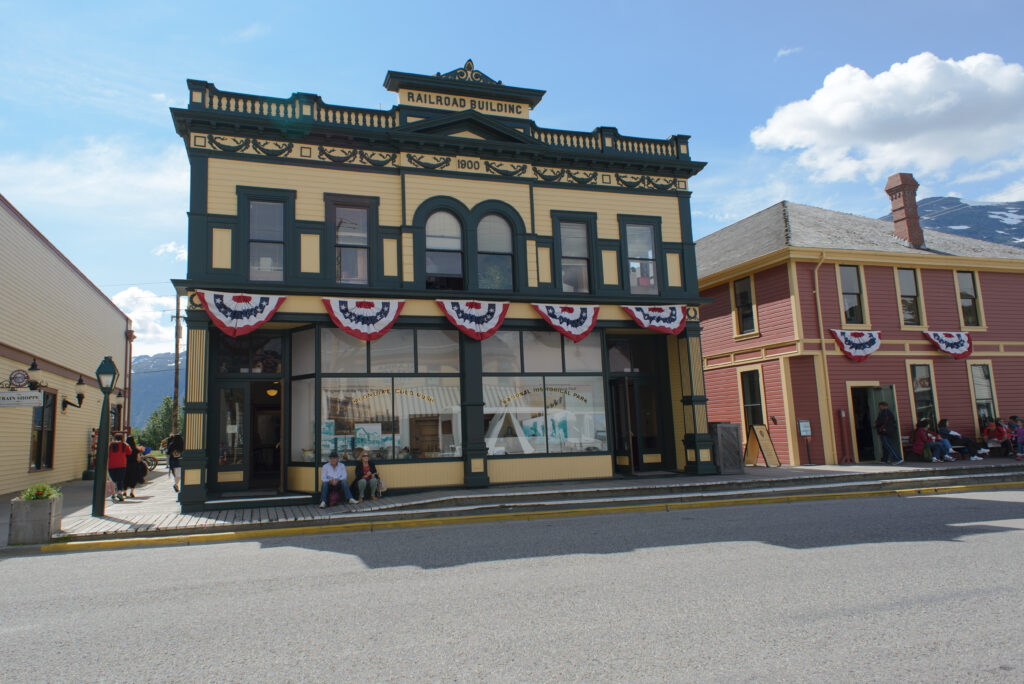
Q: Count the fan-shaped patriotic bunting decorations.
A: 7